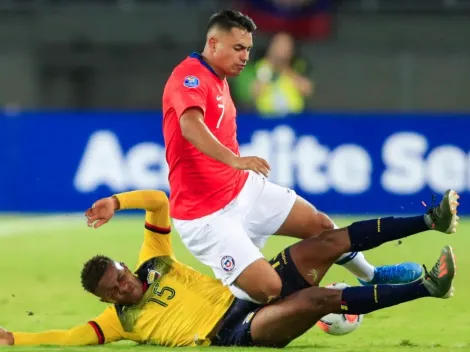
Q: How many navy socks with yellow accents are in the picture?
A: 2